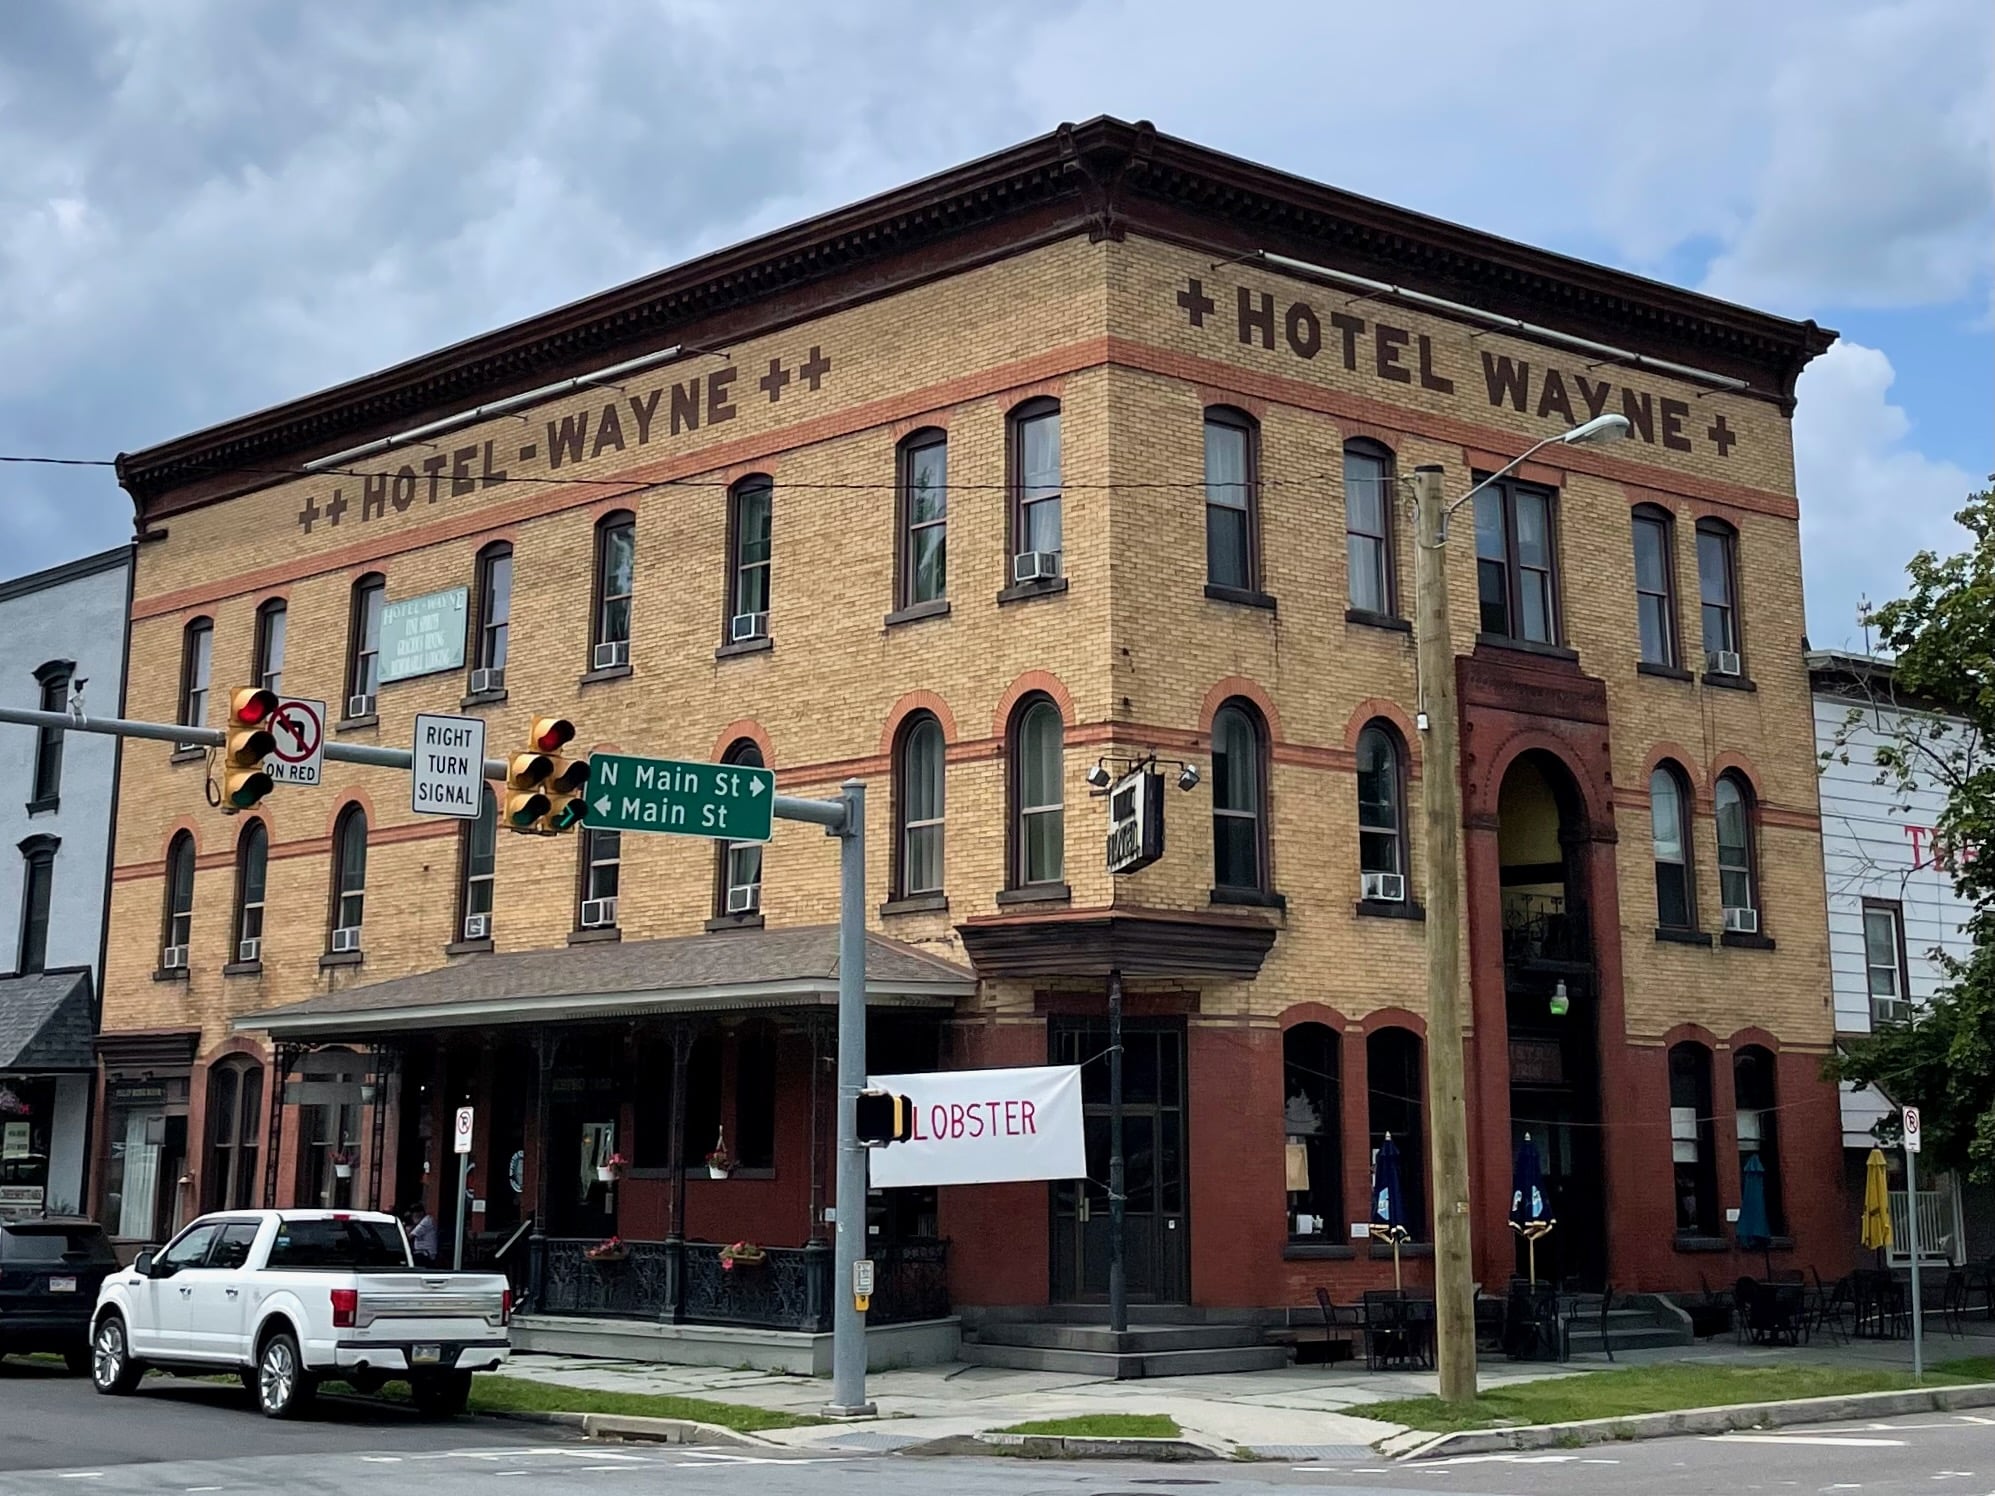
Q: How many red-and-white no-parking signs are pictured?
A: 2